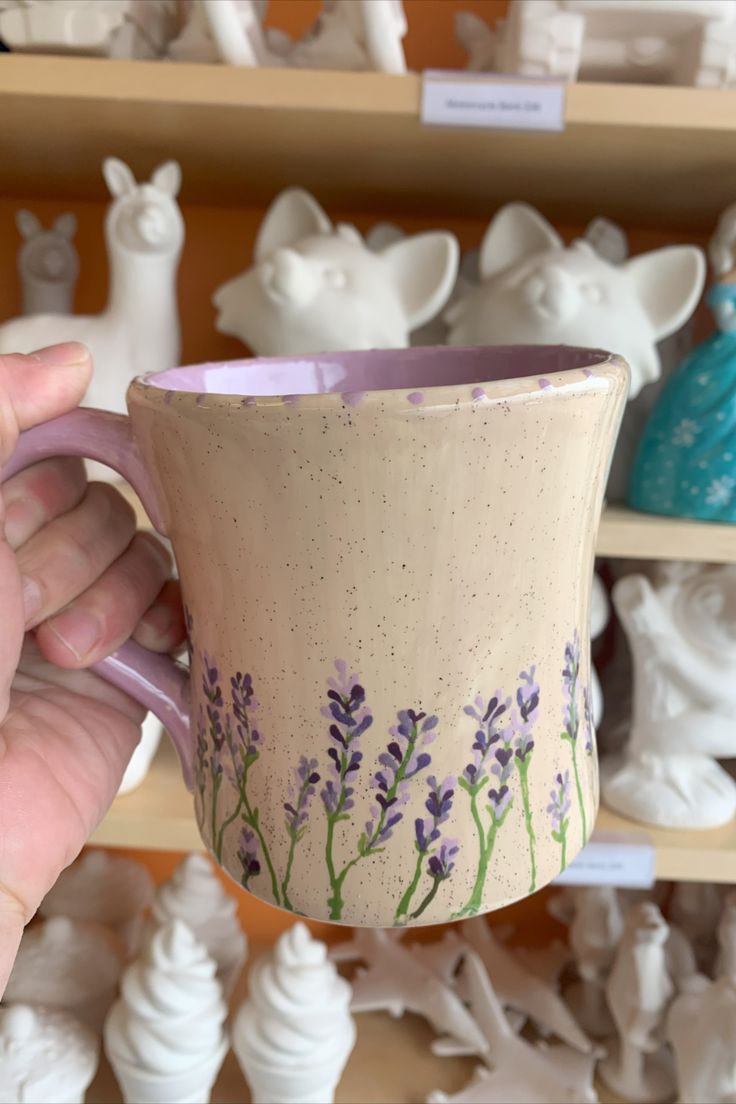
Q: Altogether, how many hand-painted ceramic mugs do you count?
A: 1